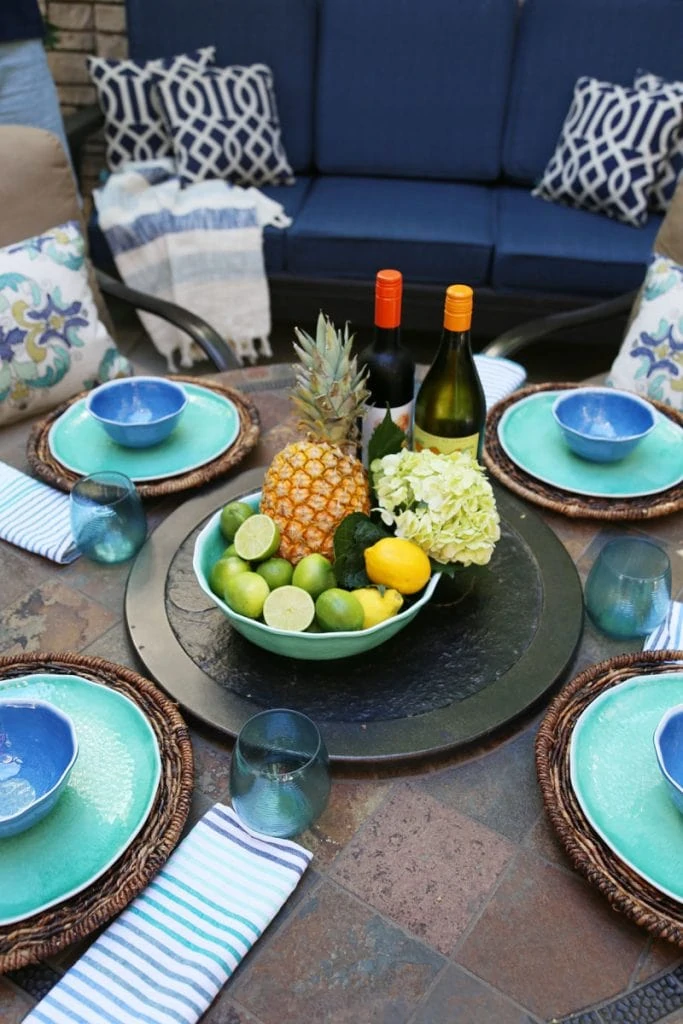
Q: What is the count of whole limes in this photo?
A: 7